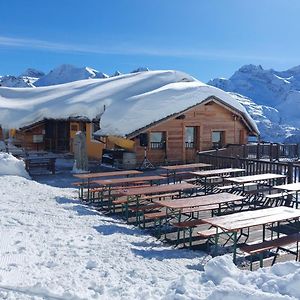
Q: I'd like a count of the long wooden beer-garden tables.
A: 9